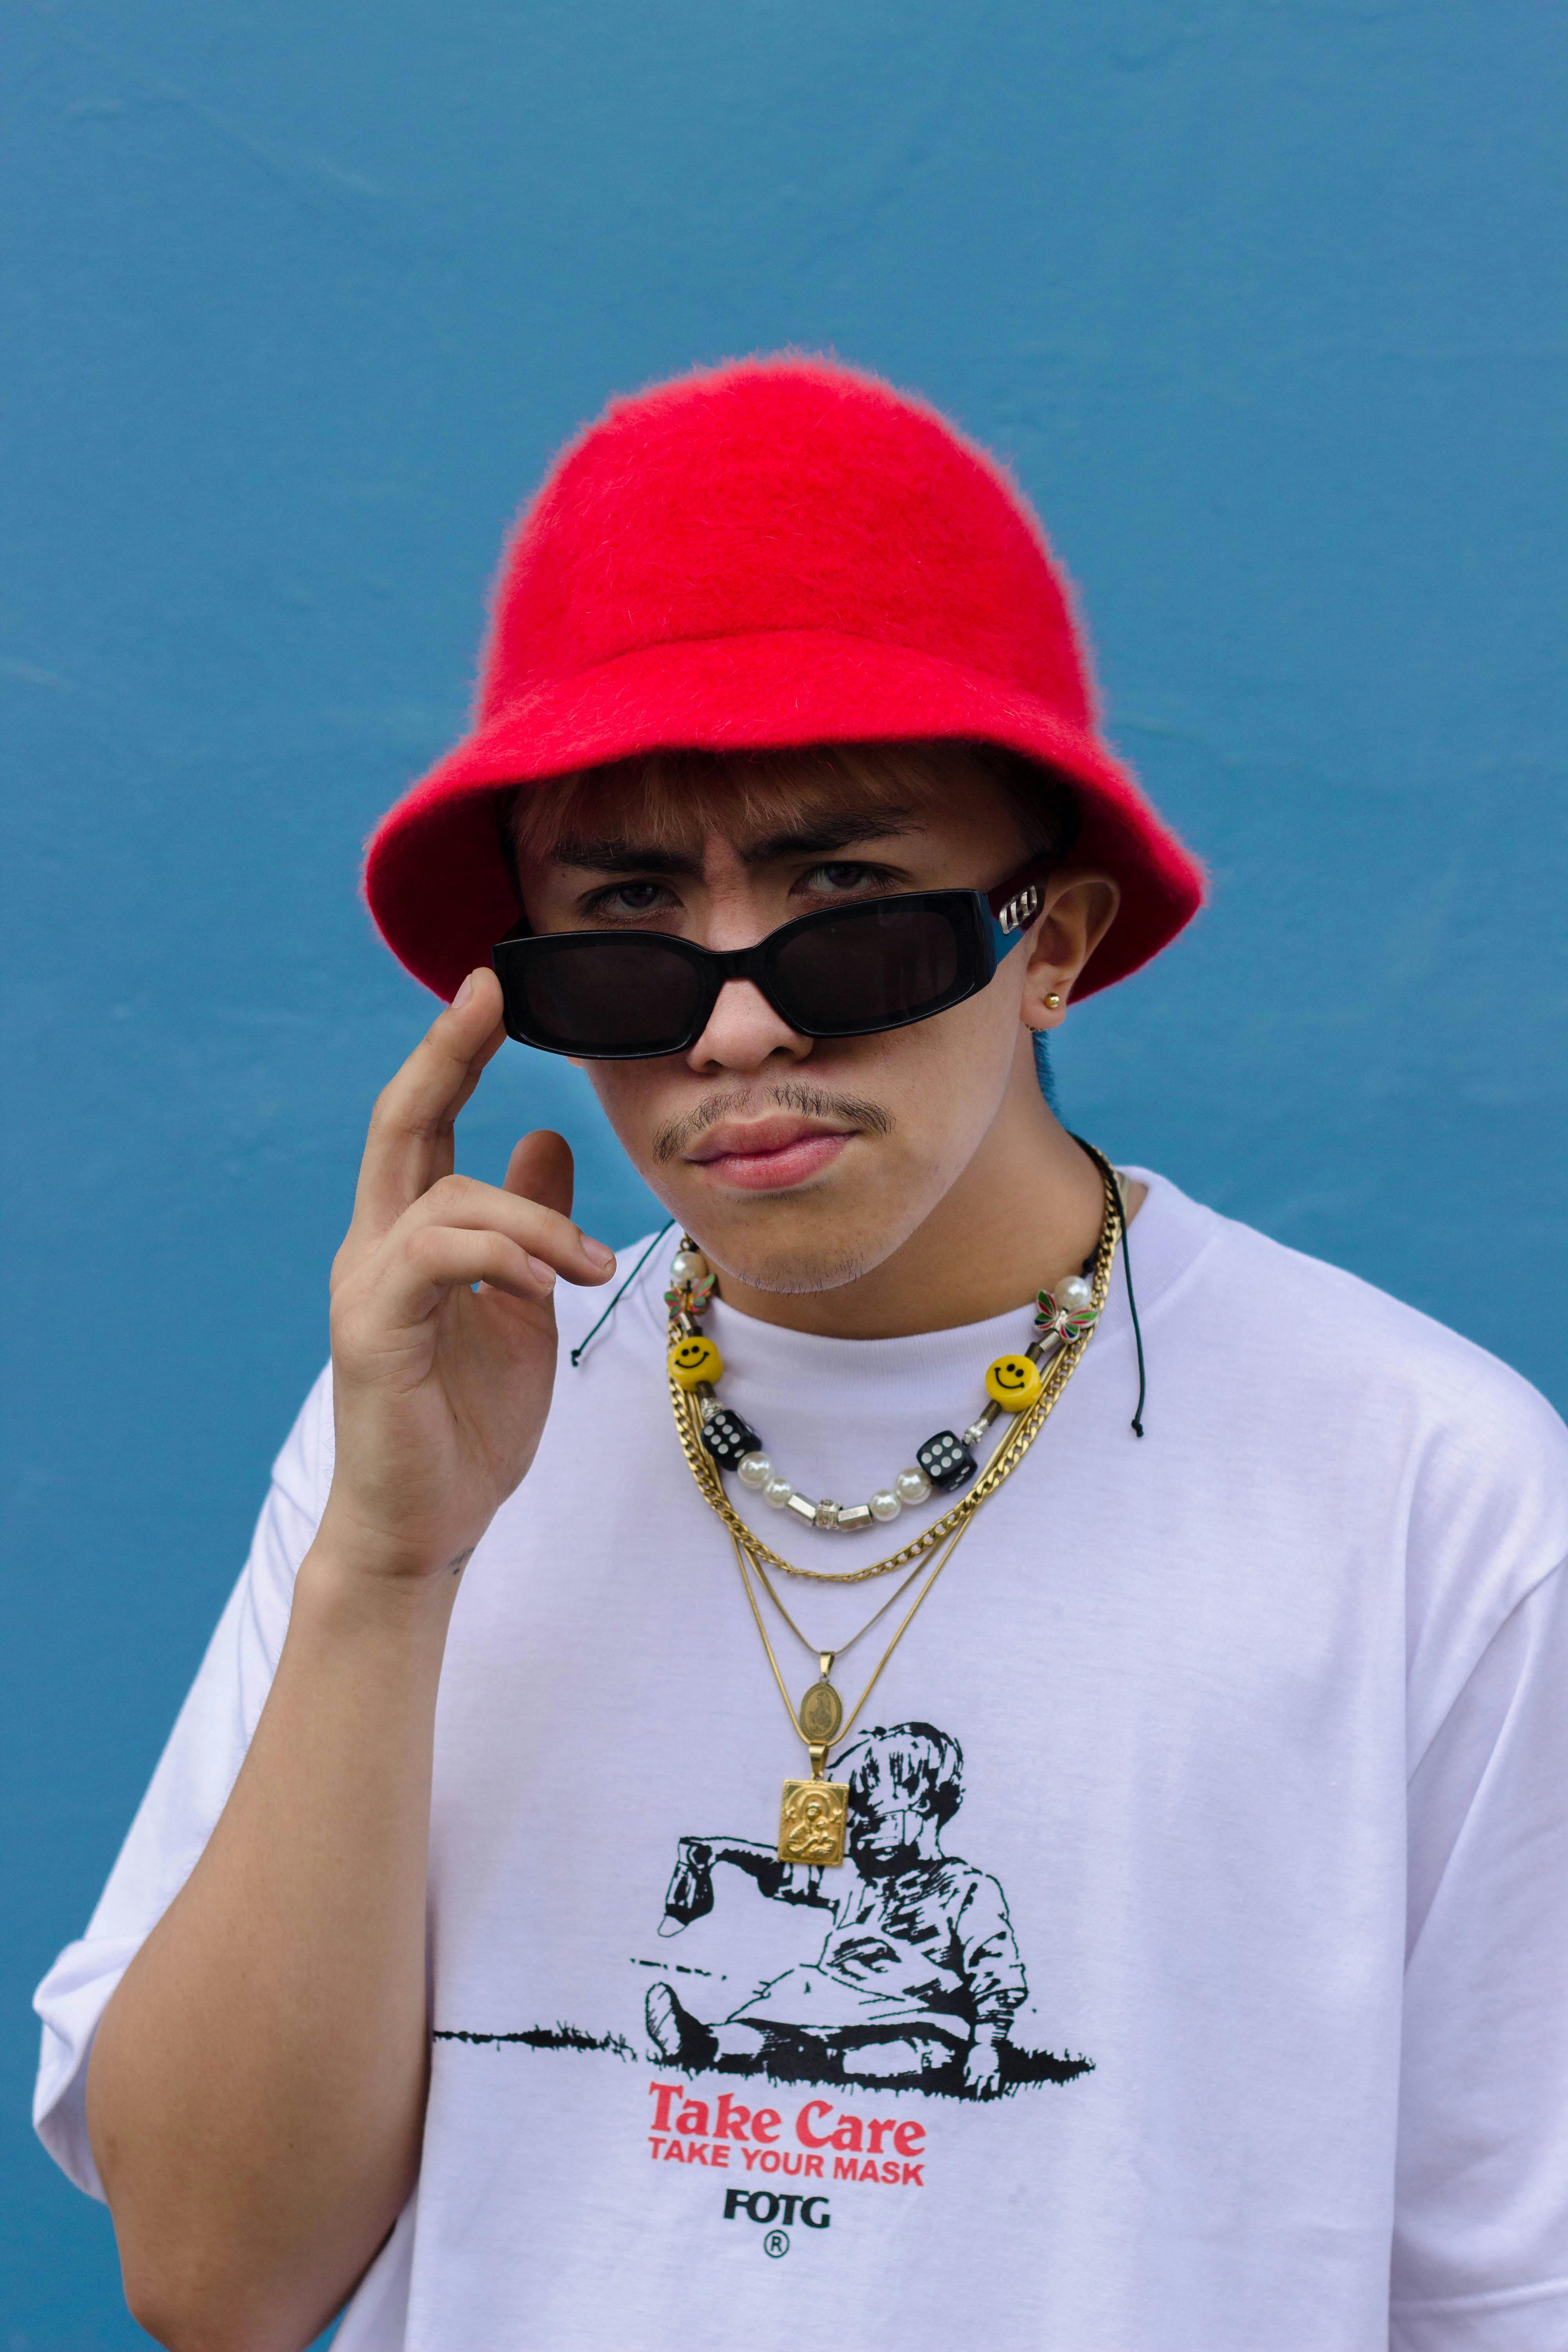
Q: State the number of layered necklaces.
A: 4